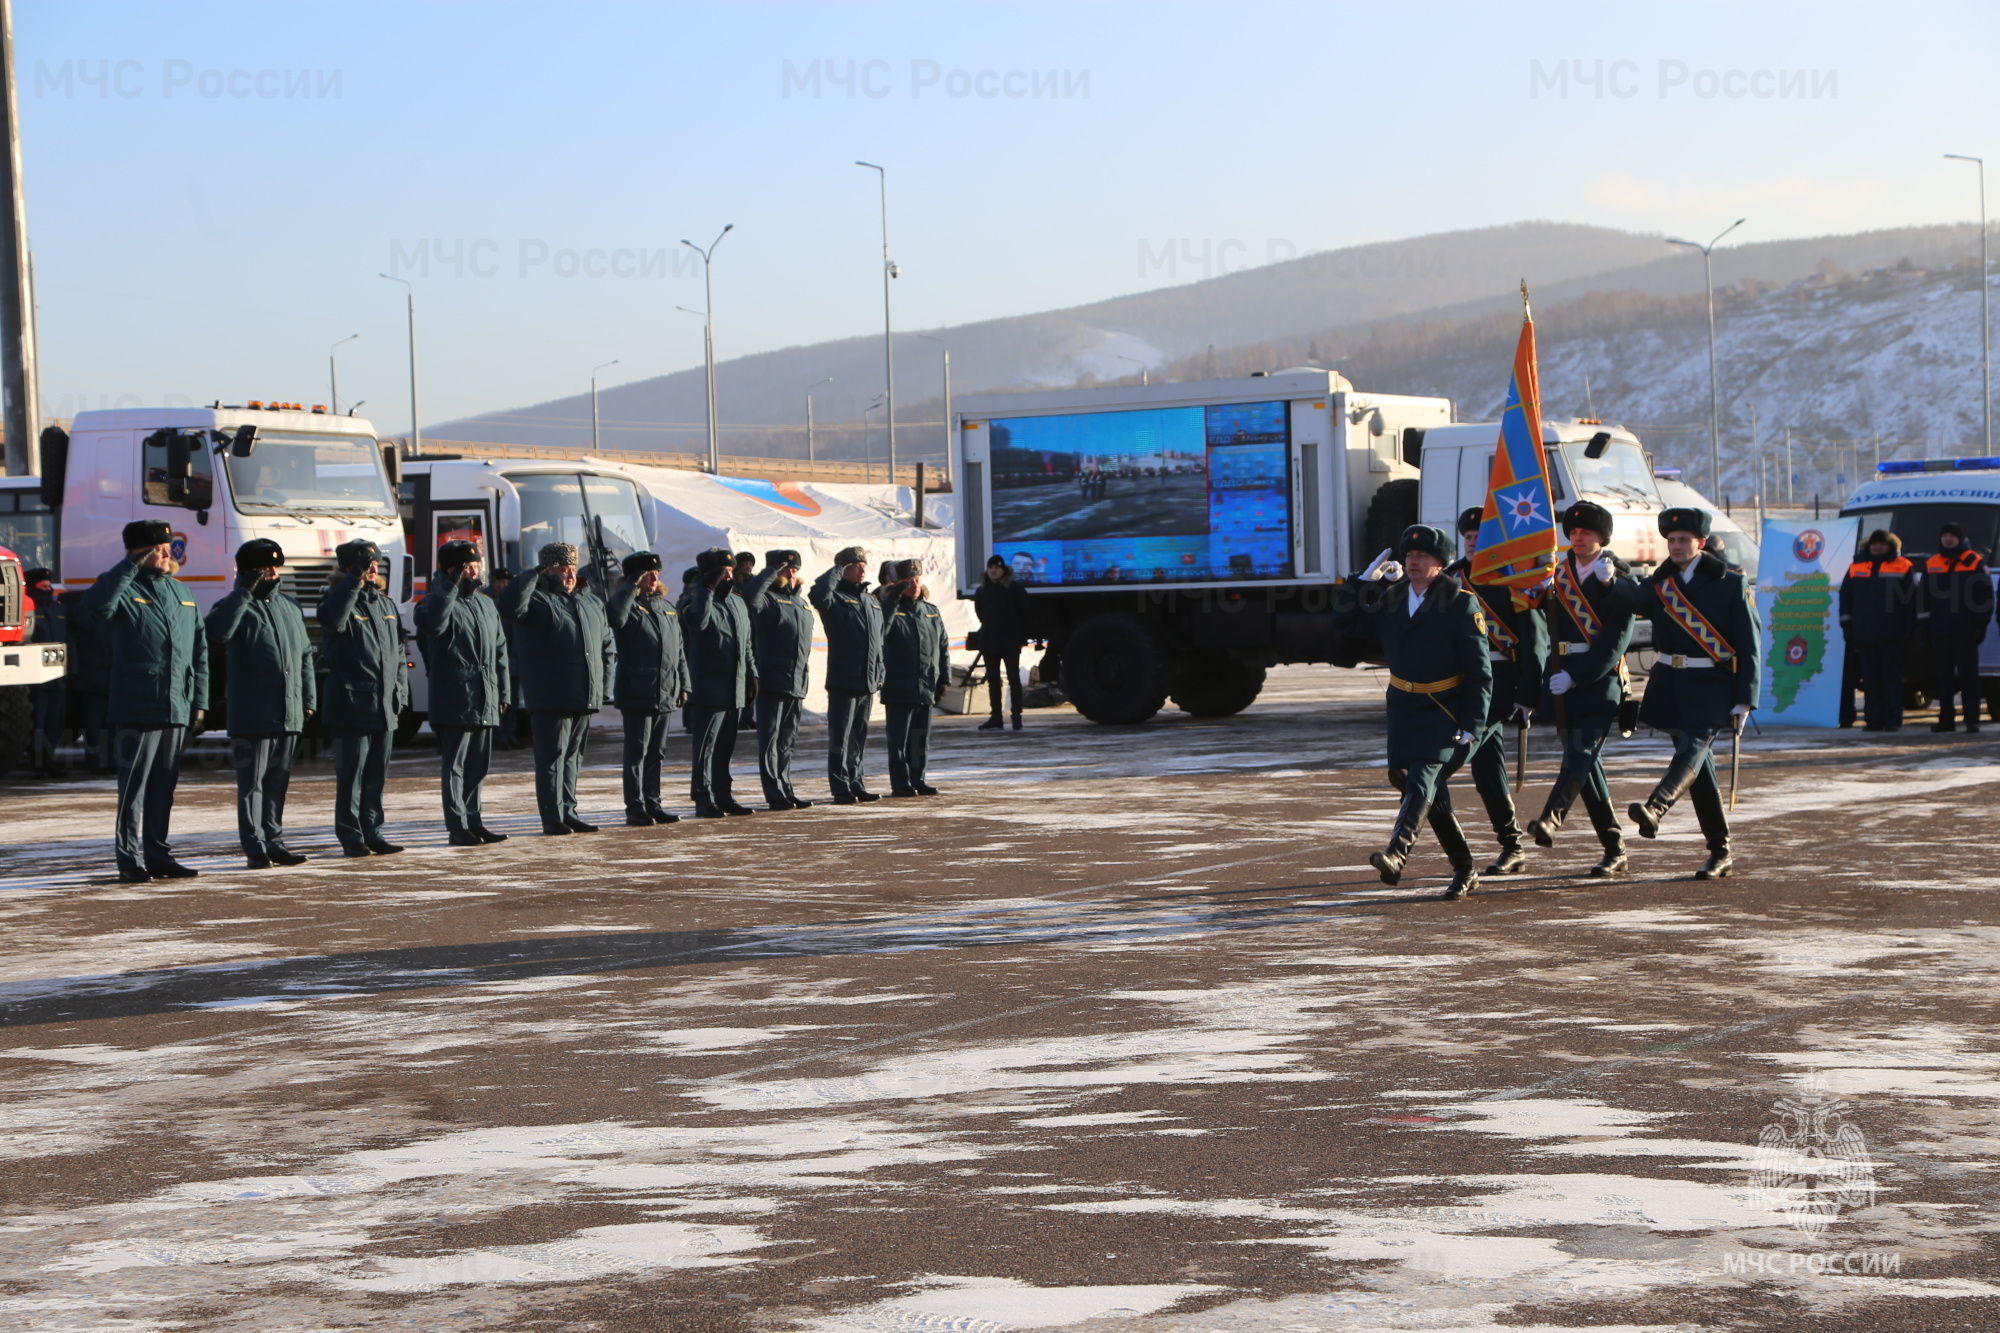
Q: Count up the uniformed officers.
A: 14